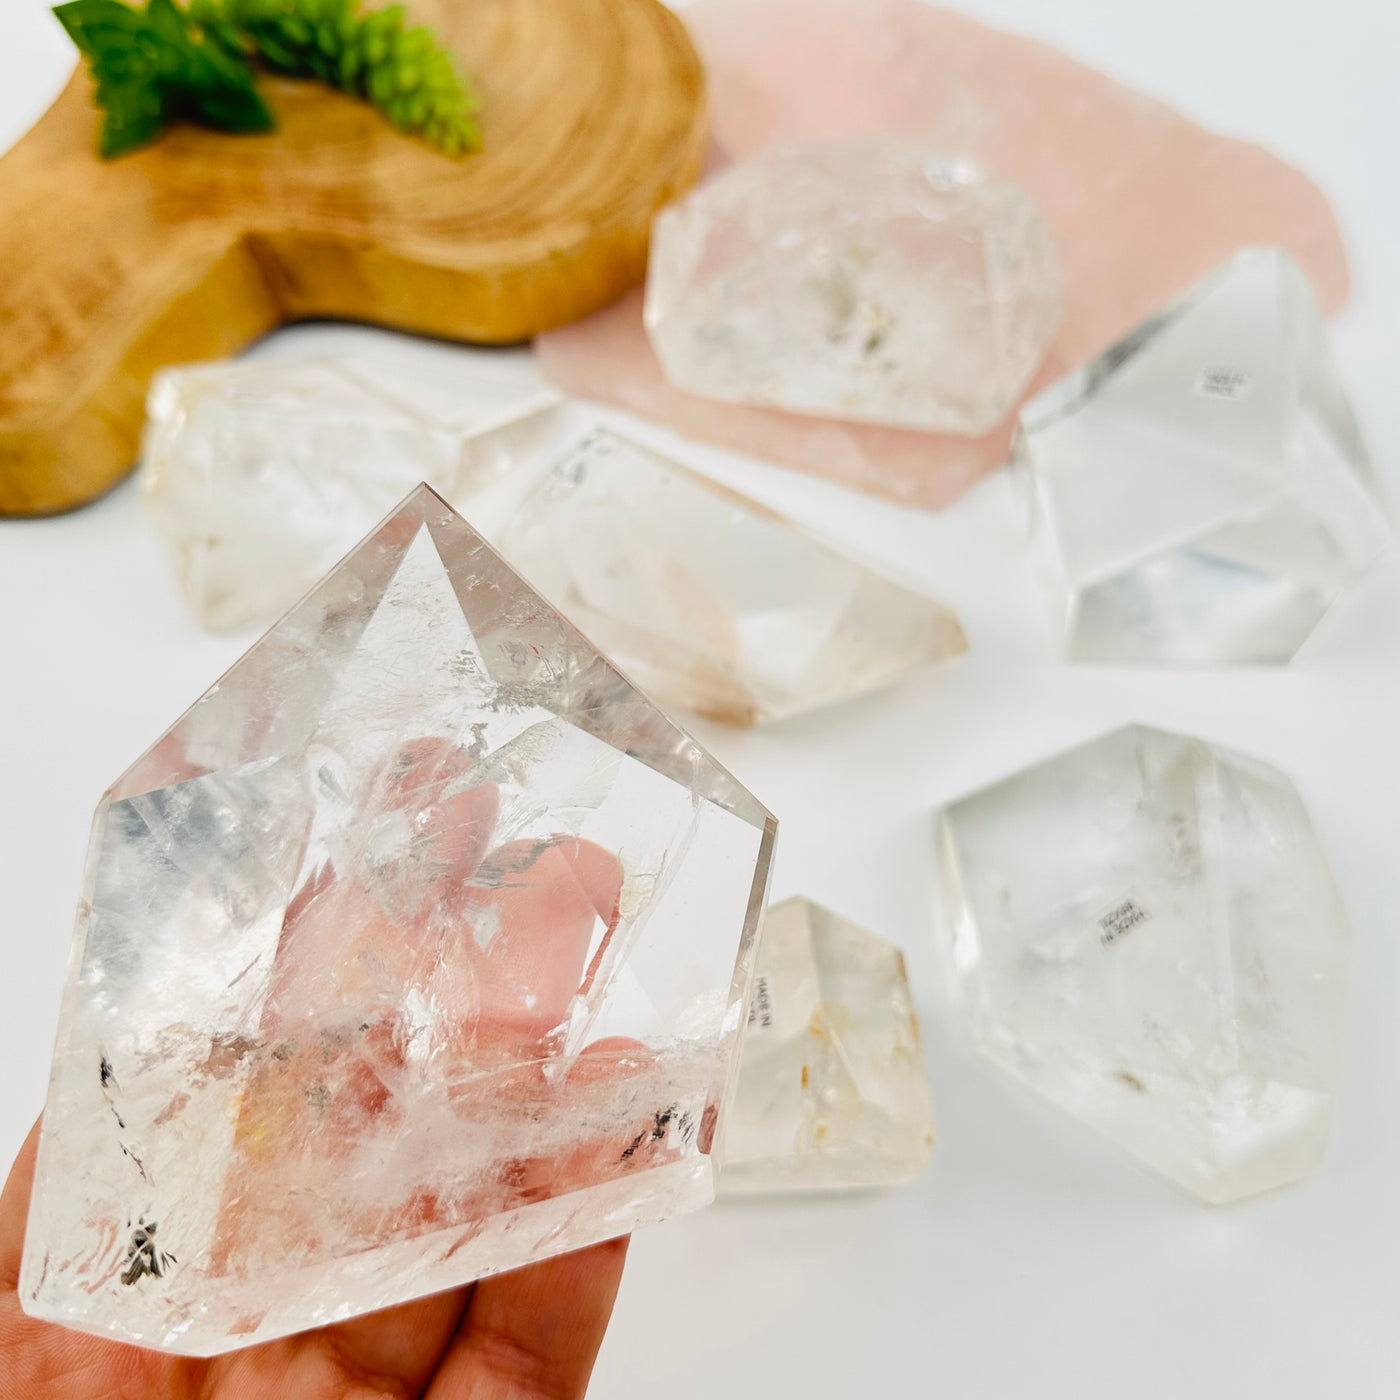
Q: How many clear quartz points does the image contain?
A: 7